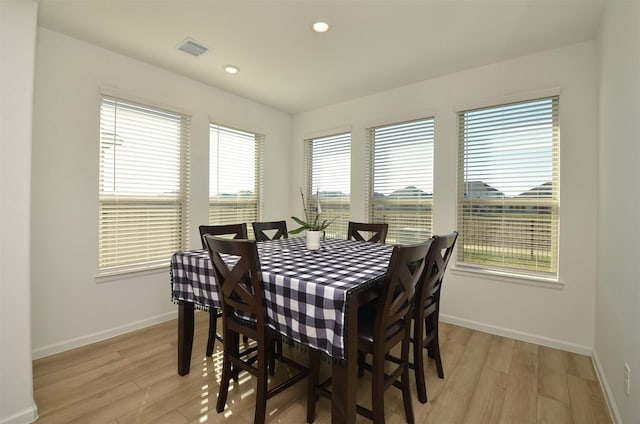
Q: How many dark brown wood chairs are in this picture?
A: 6